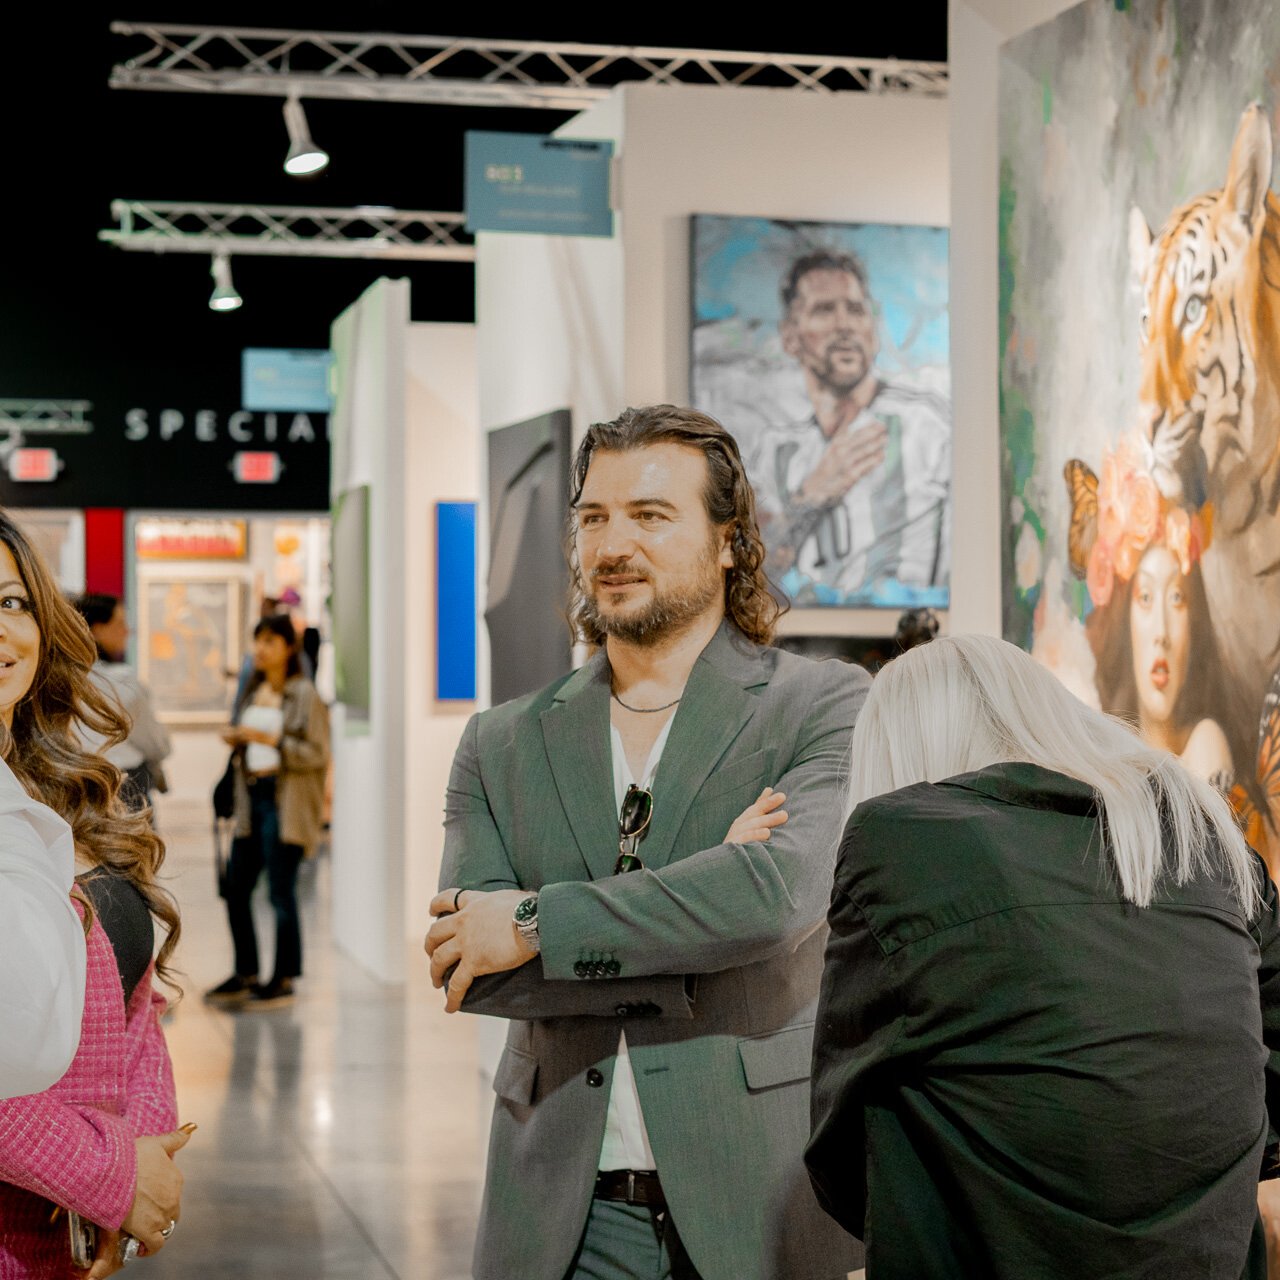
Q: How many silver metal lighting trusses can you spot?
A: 3